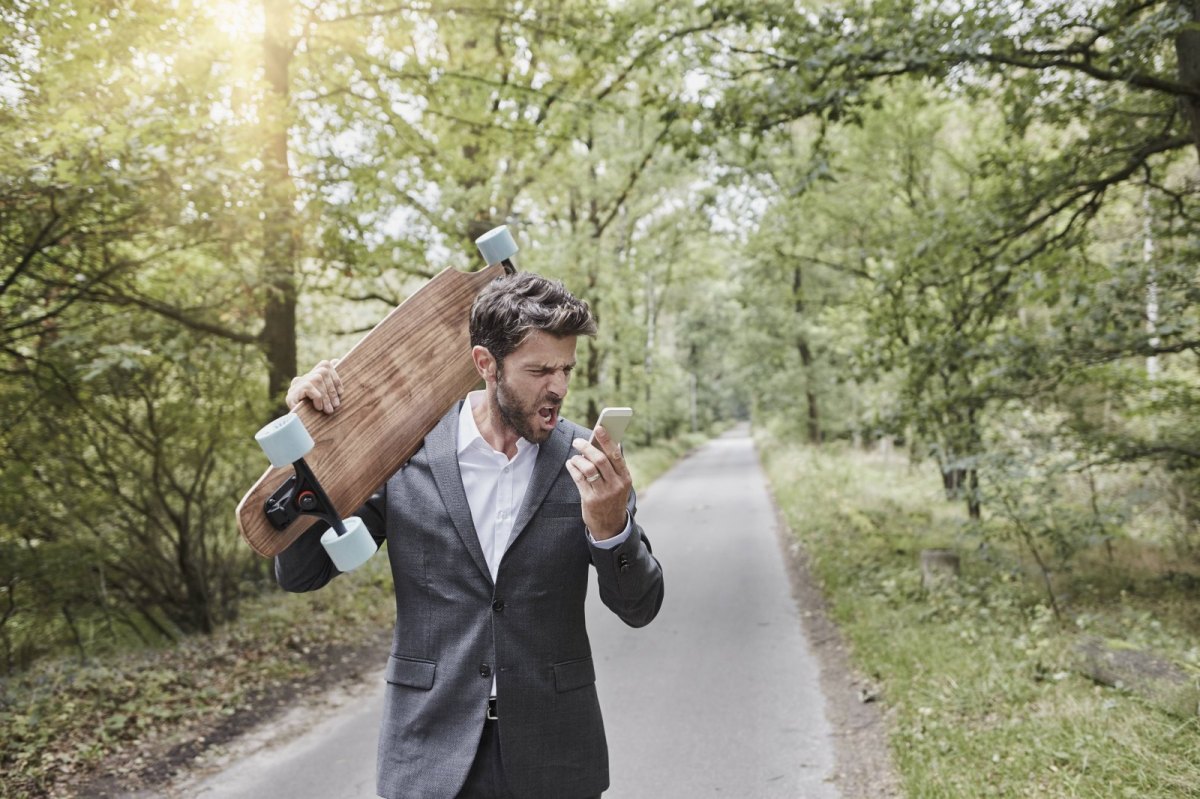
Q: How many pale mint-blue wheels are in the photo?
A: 3